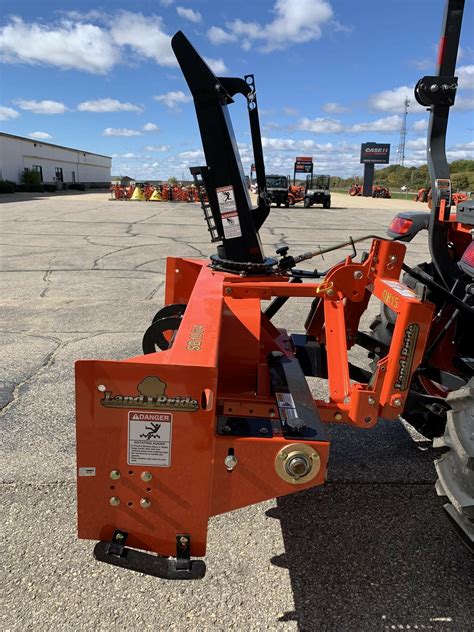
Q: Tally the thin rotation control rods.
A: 1